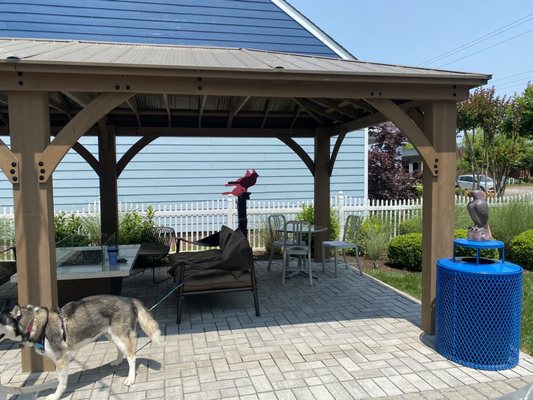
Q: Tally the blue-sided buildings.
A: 1